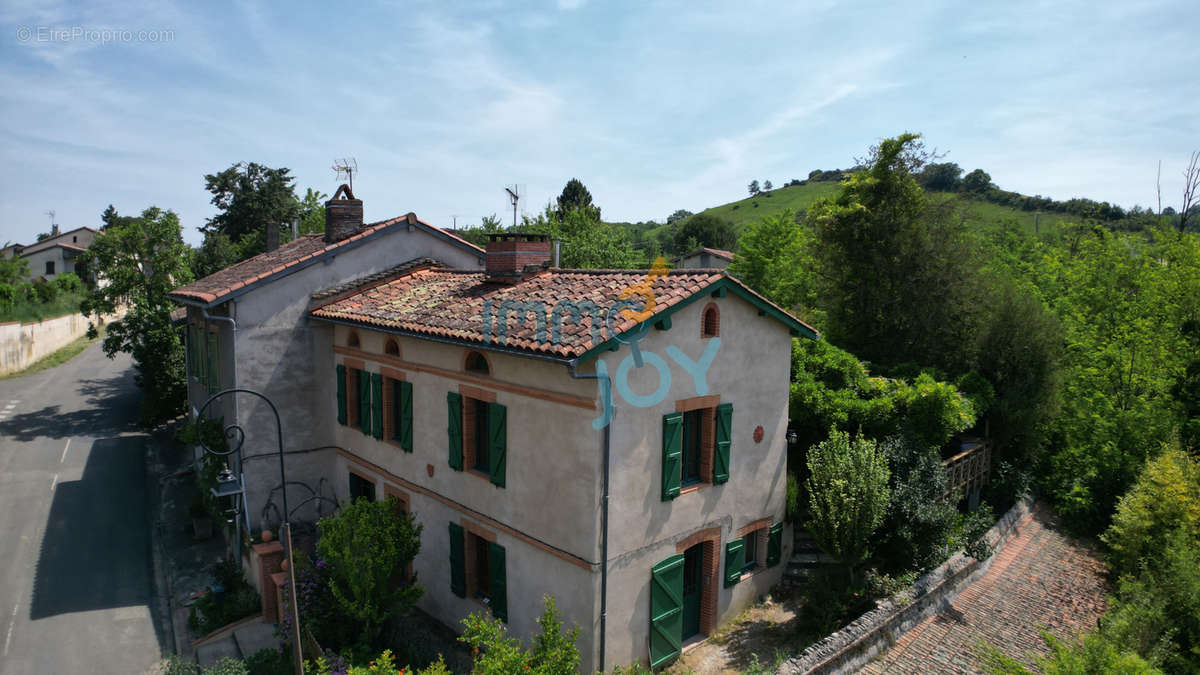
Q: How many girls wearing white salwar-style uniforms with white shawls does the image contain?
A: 0